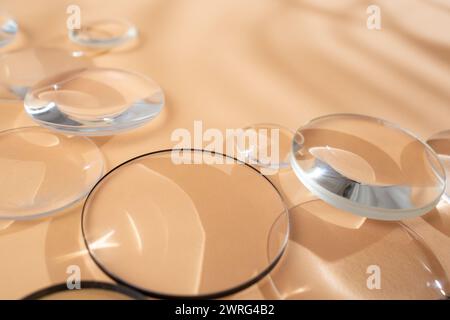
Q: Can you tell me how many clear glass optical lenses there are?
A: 11